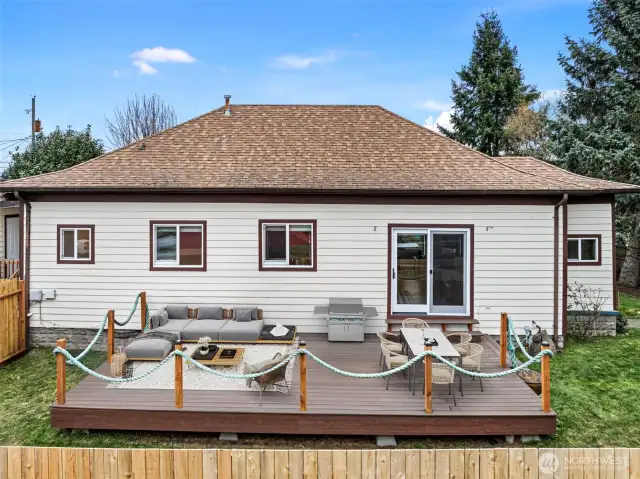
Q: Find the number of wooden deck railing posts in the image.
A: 8